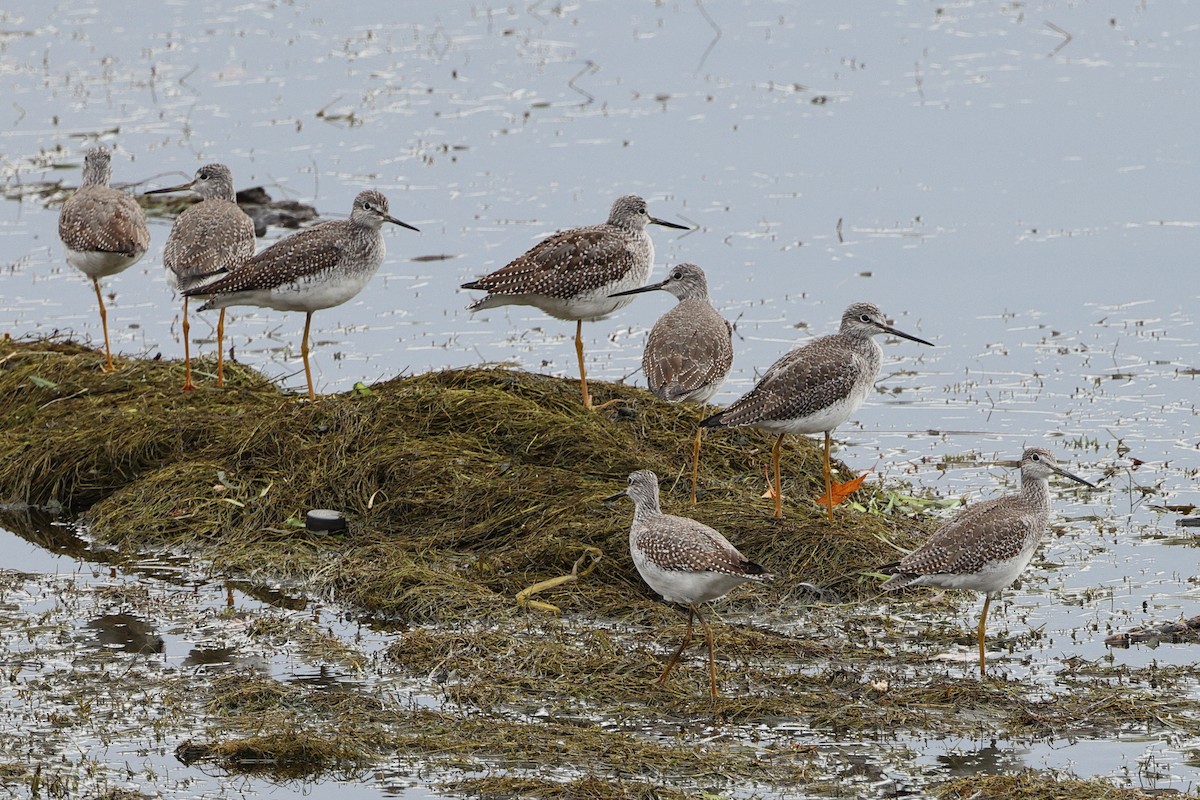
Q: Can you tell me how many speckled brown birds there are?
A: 8